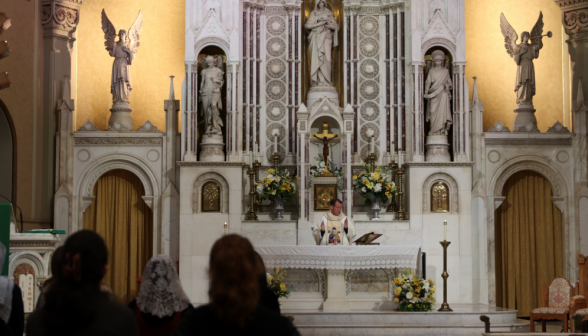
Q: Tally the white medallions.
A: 14